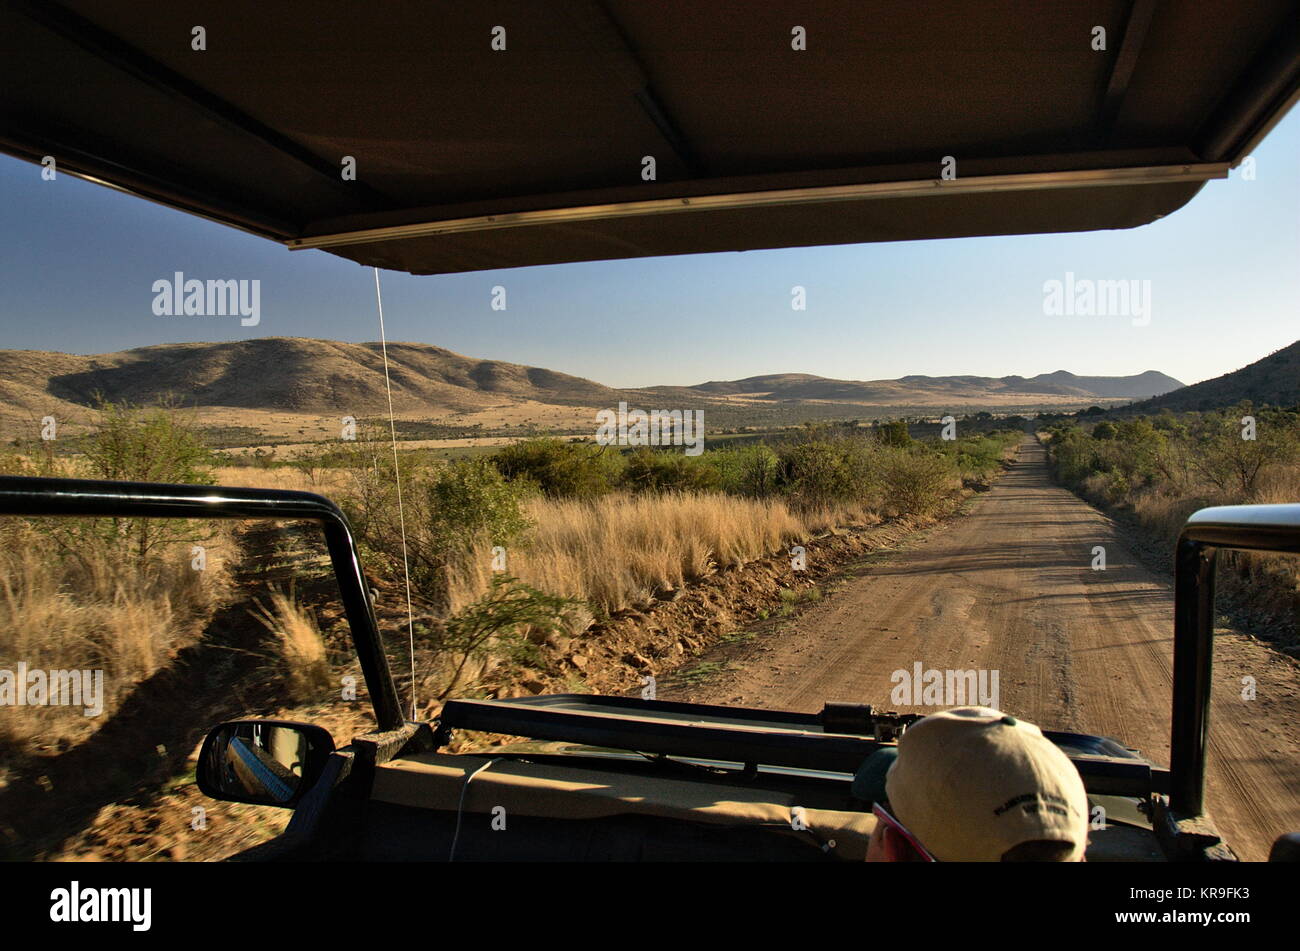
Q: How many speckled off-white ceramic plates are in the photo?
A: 0